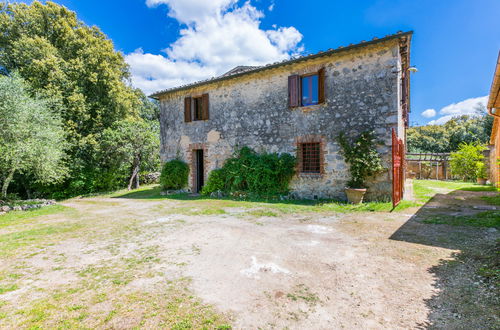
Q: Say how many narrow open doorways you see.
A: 1